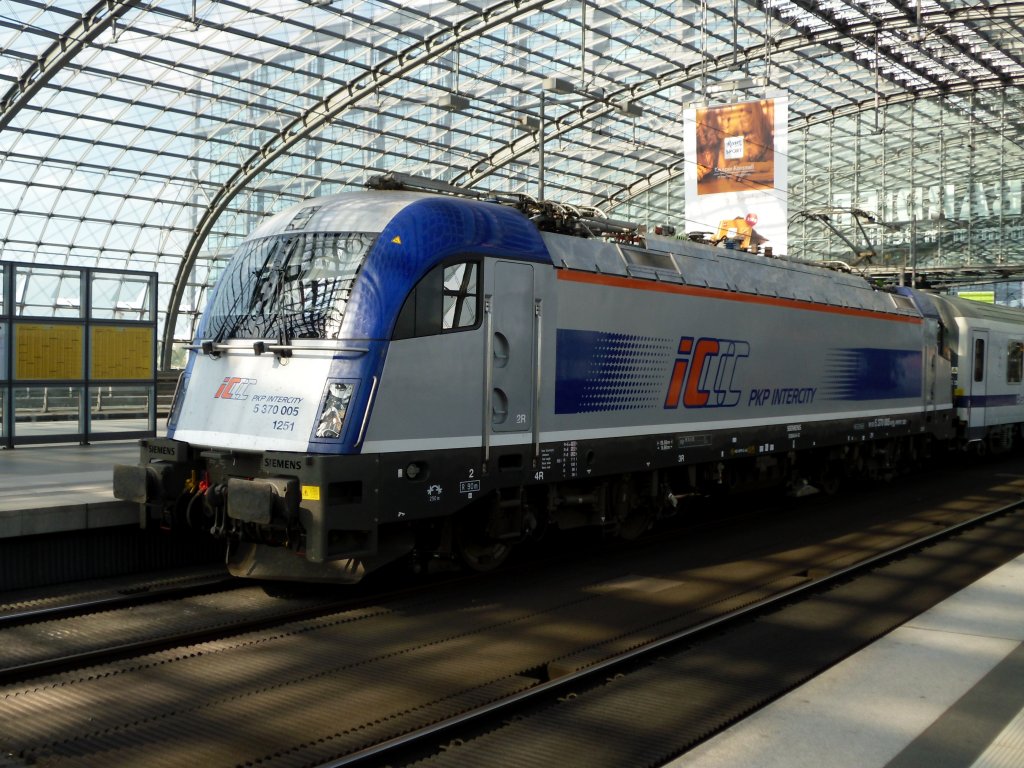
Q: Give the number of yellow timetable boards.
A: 2